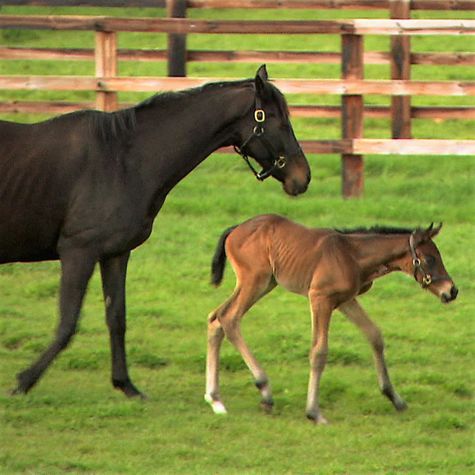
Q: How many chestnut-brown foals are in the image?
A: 1